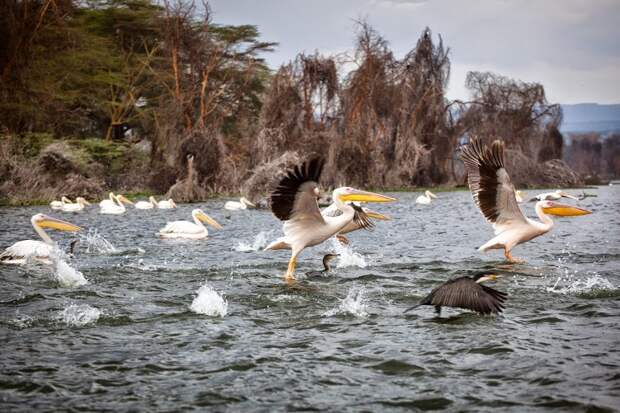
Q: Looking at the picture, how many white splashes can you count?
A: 8